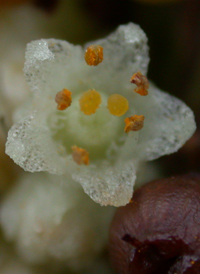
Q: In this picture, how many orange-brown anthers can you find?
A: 5